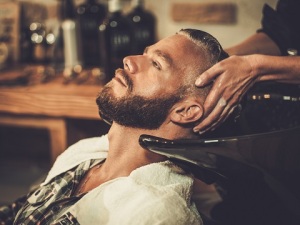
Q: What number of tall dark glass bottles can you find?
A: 3